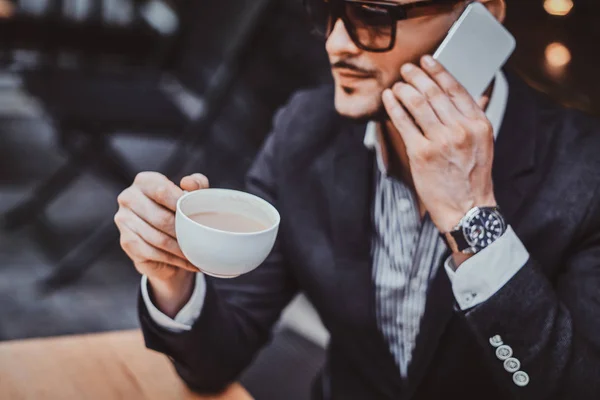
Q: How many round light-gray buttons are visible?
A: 4